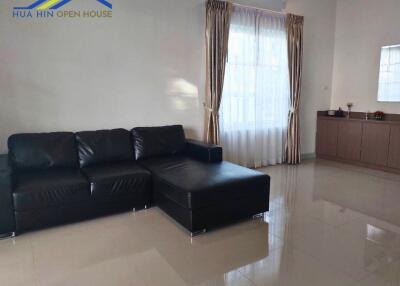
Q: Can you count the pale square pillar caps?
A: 0